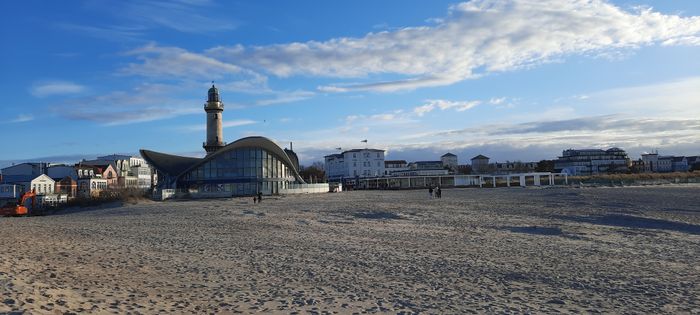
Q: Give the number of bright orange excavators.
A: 1